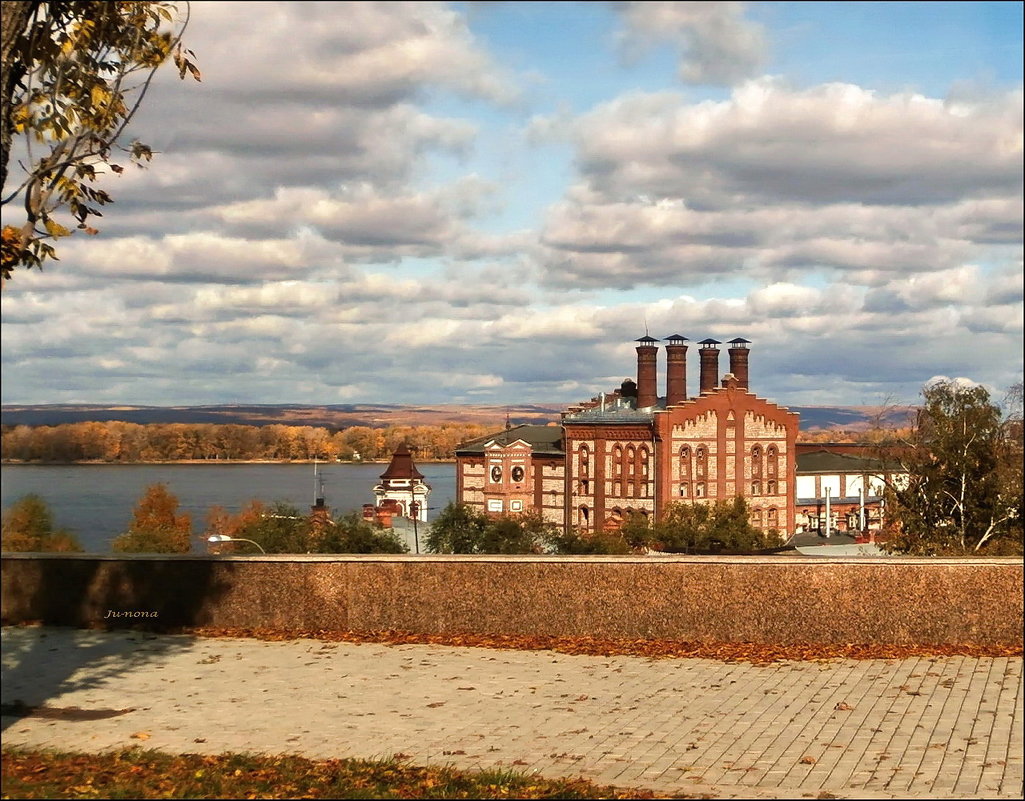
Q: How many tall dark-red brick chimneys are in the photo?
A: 4